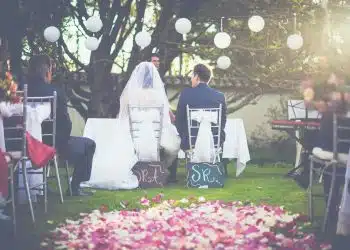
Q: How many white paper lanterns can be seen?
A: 9